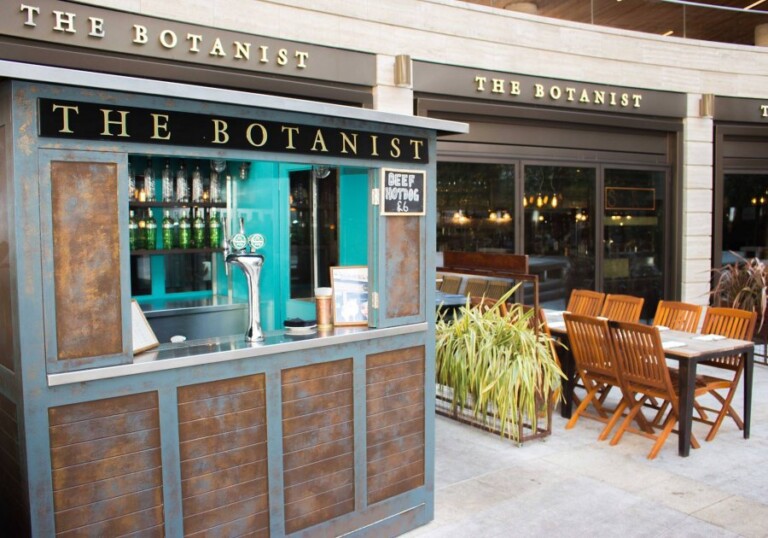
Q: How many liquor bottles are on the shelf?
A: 12